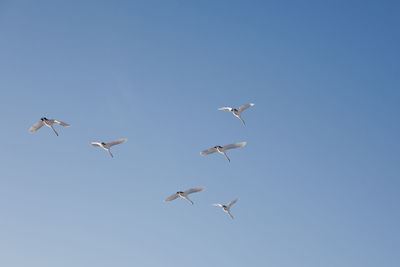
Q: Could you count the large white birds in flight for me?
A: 6